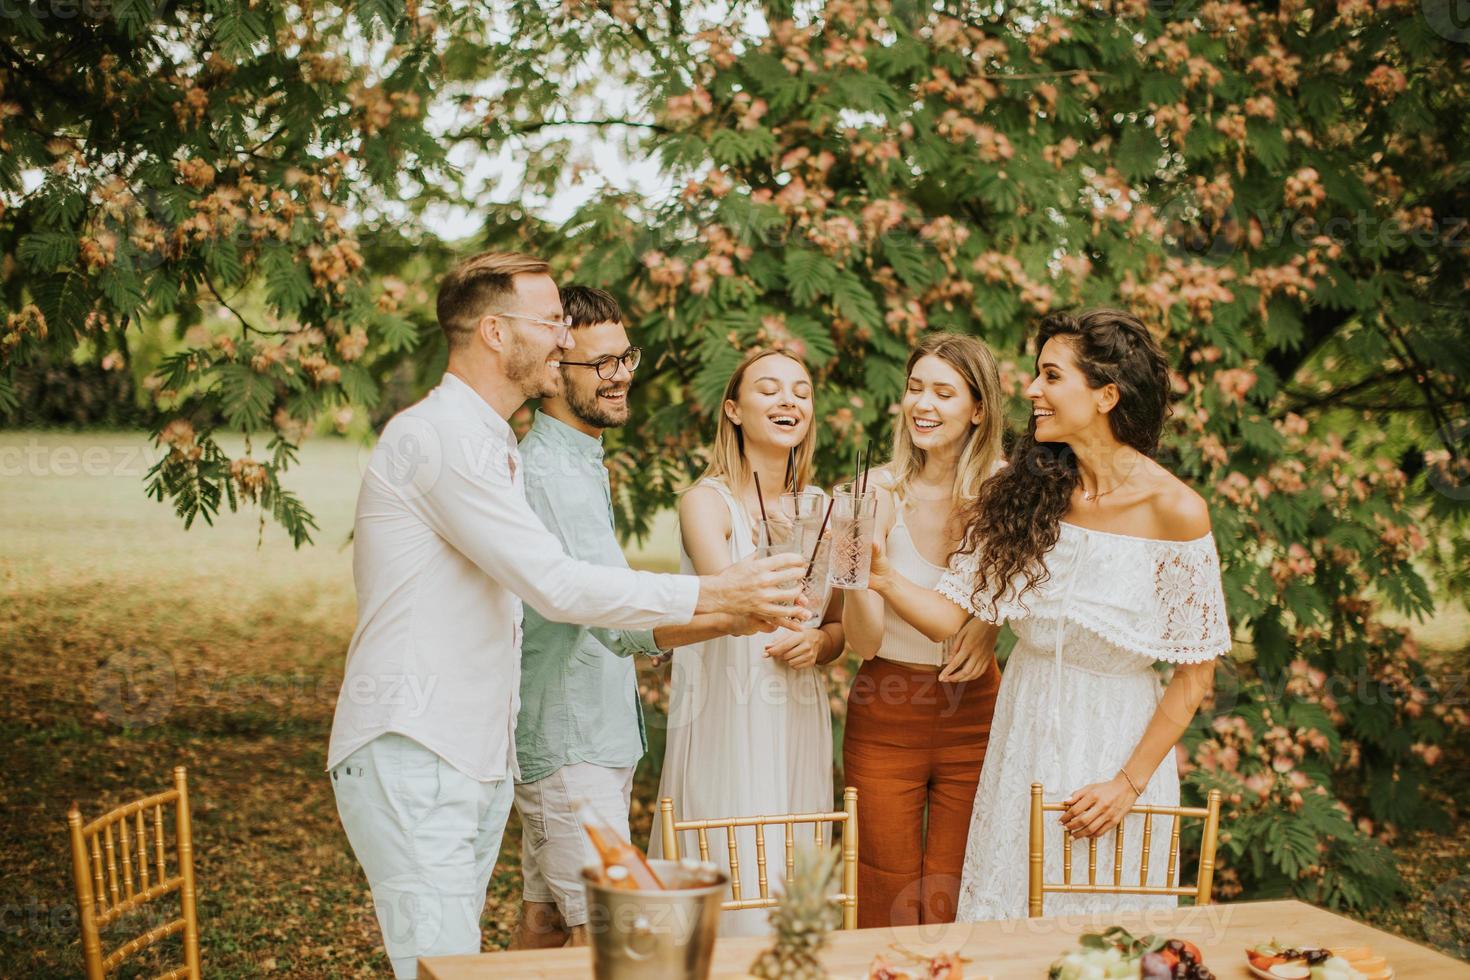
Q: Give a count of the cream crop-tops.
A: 1